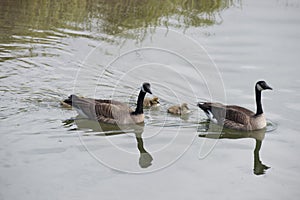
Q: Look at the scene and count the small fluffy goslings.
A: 2